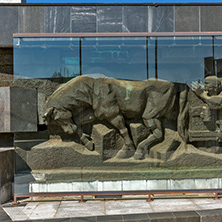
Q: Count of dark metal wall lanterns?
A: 0